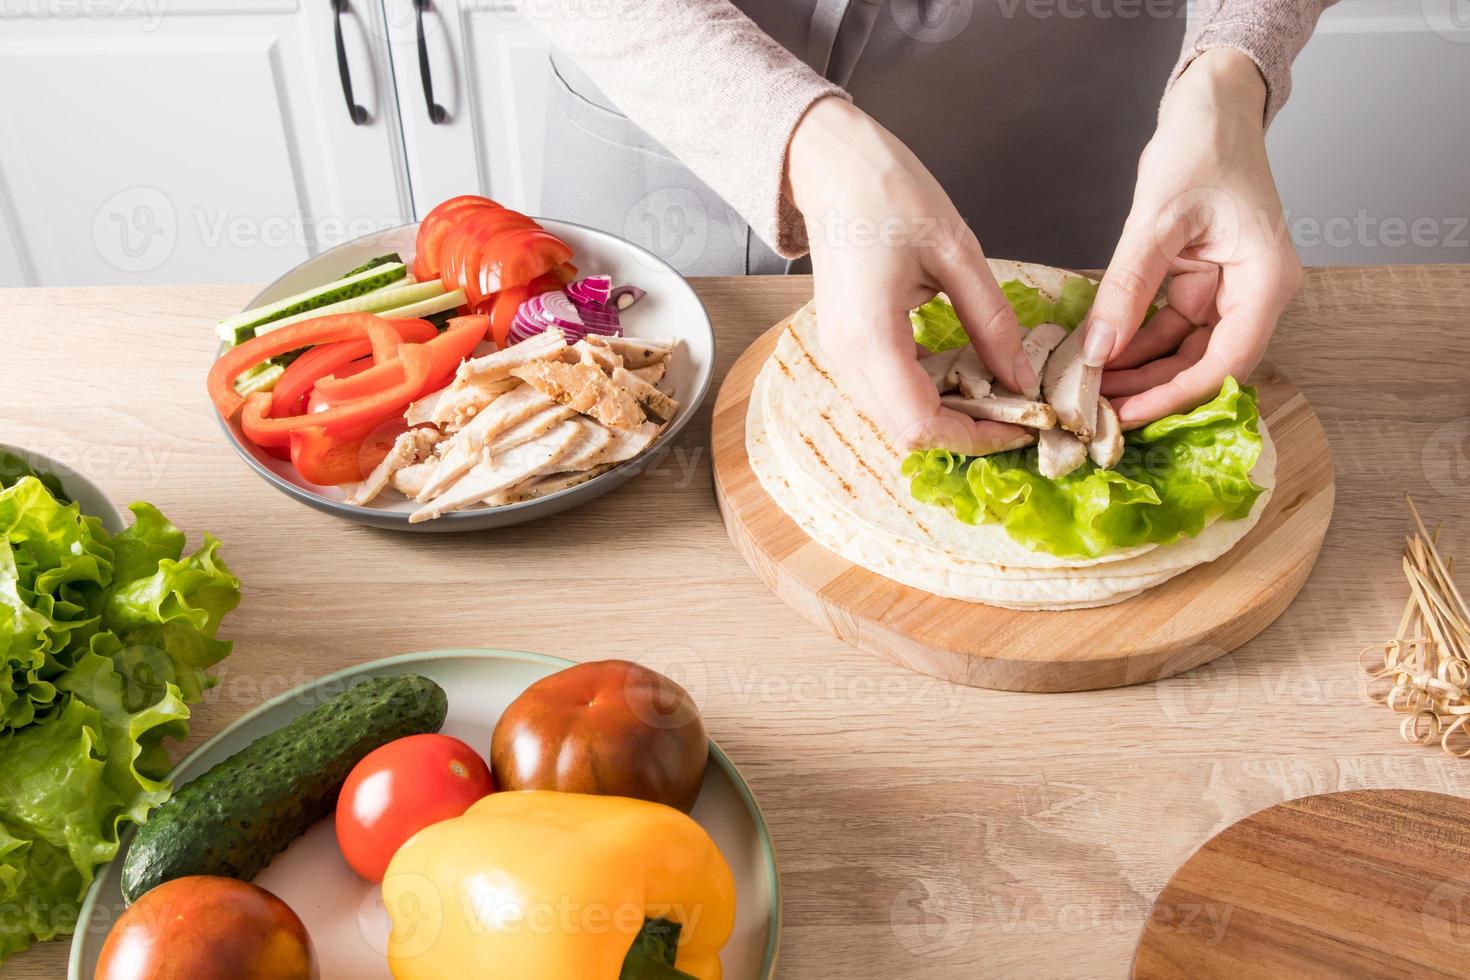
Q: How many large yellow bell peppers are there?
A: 1